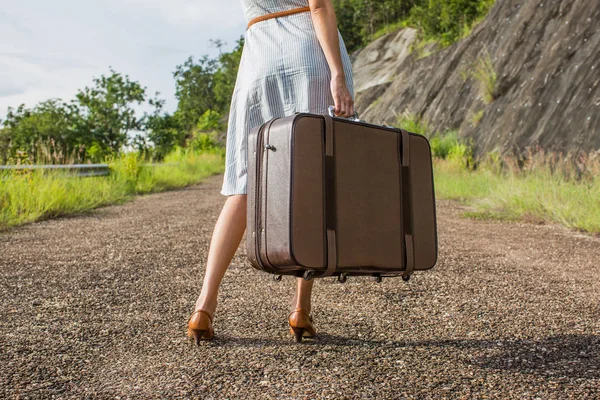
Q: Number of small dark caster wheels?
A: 5